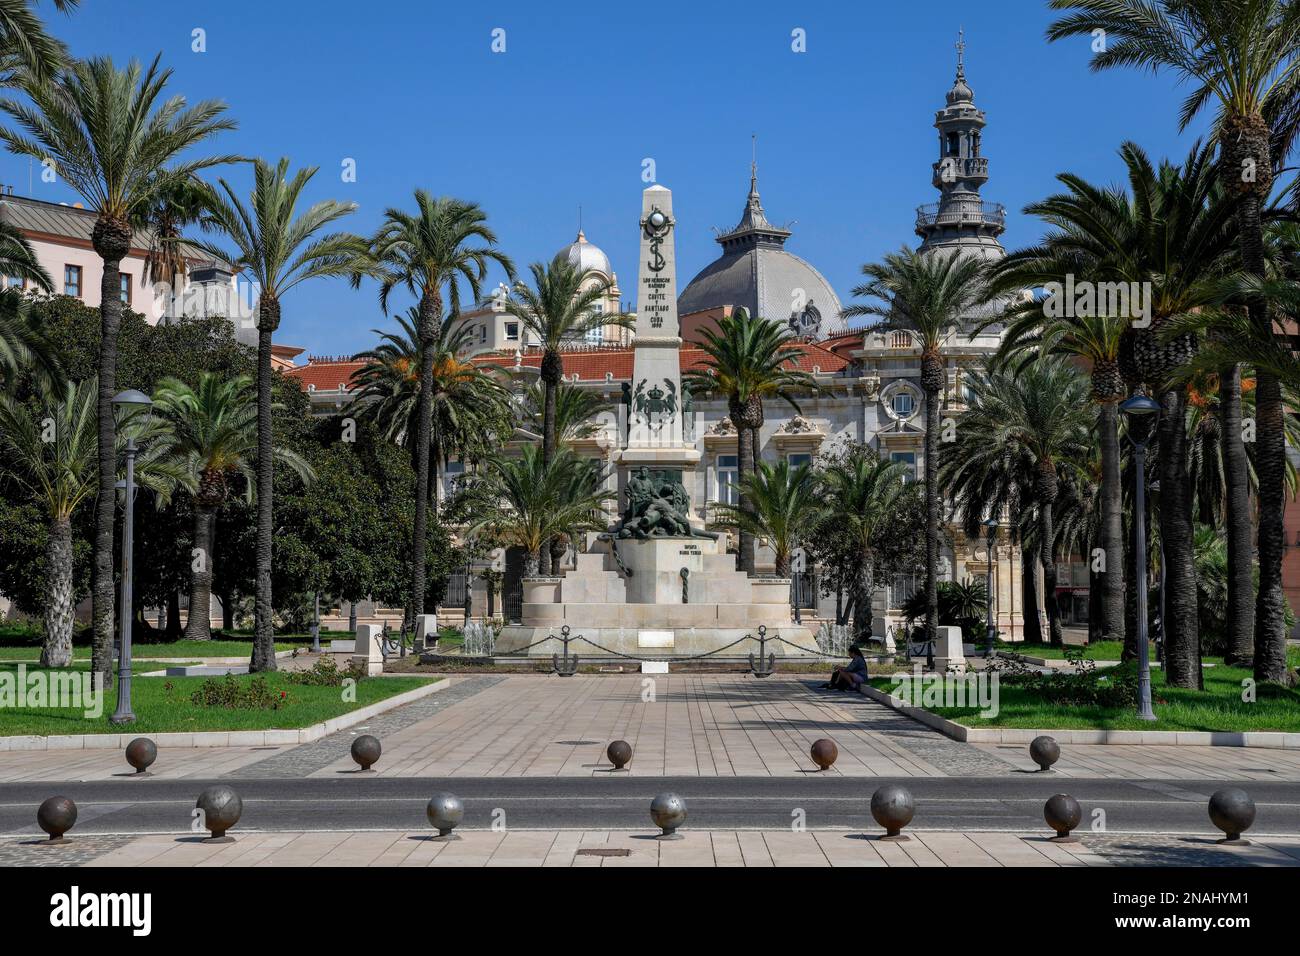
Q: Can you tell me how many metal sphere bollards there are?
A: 12